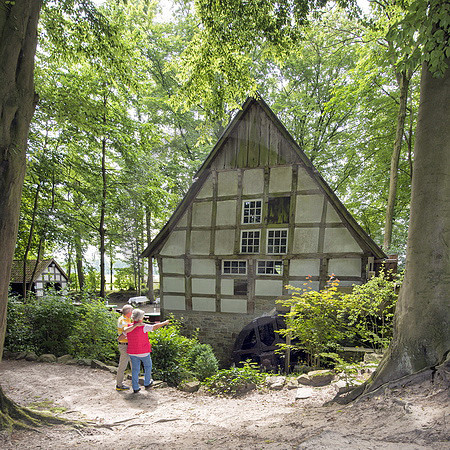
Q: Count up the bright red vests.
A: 1